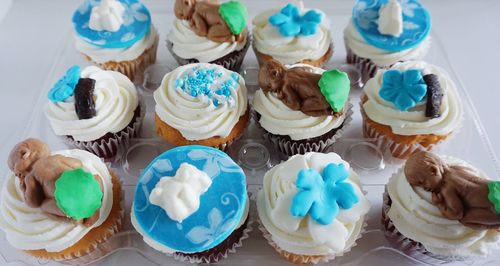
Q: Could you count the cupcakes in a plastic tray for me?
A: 12